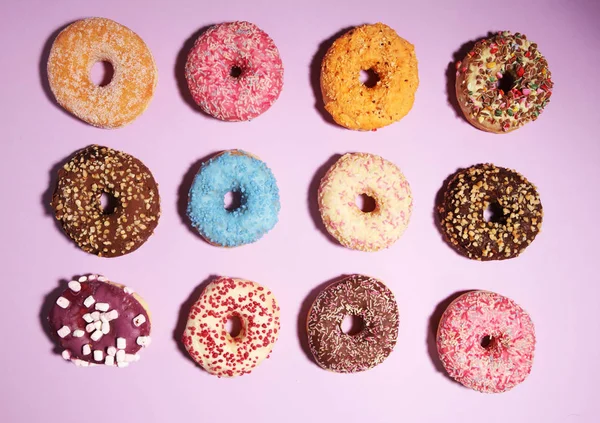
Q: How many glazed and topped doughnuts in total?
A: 11